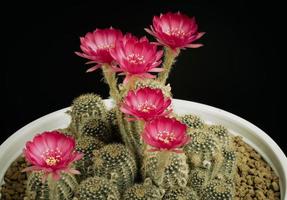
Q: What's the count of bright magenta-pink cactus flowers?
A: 6